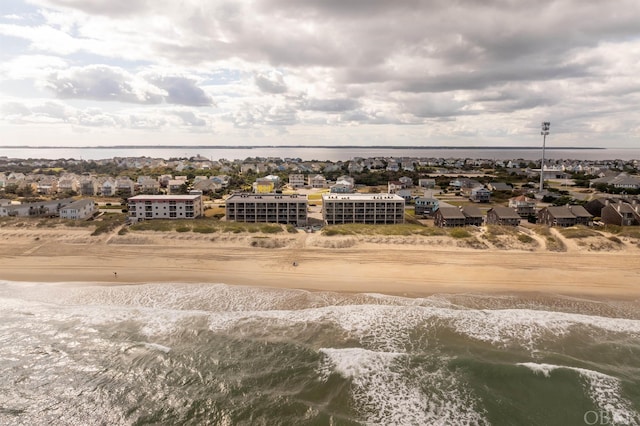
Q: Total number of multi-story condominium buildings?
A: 3